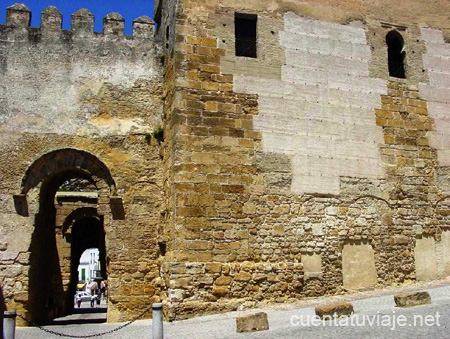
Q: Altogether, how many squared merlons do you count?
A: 5